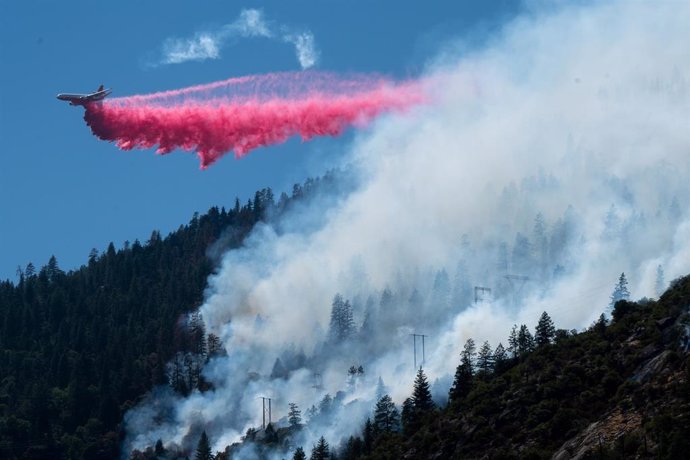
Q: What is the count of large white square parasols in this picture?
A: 0